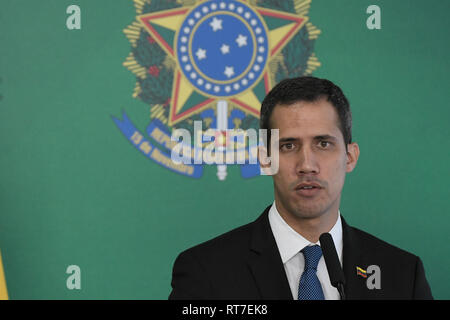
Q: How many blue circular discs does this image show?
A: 1